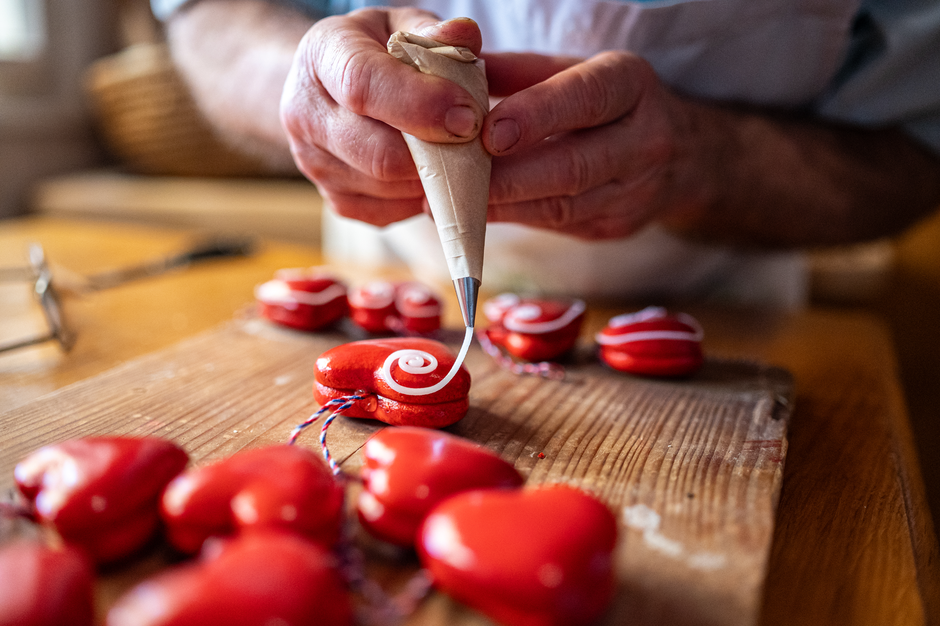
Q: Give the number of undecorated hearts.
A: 6